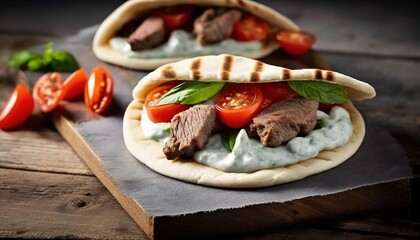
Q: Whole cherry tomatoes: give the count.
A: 0